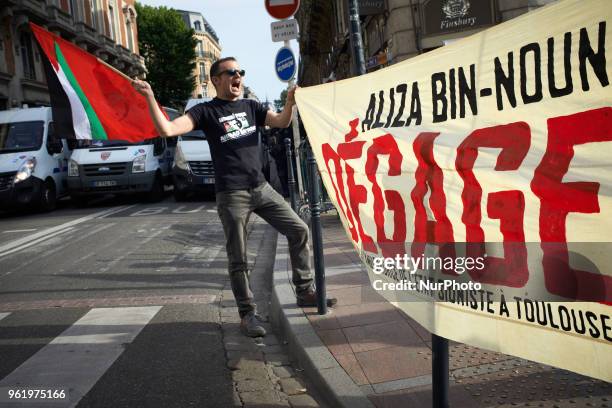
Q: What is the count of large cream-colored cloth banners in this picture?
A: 1